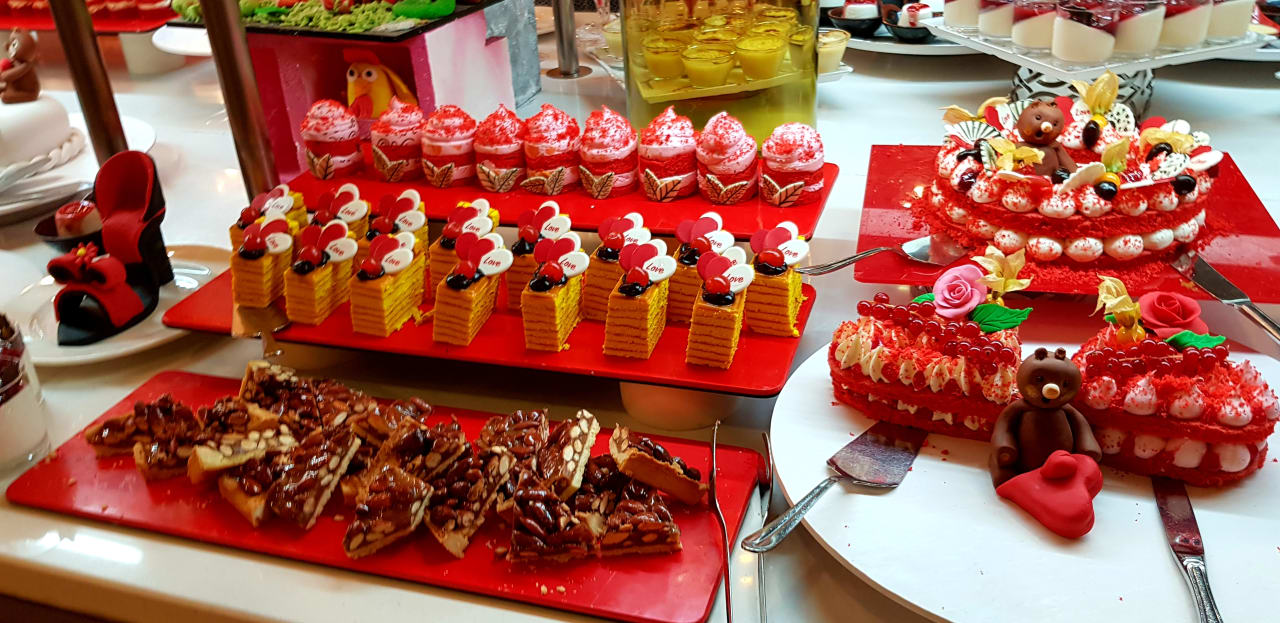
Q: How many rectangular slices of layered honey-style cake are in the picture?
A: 15